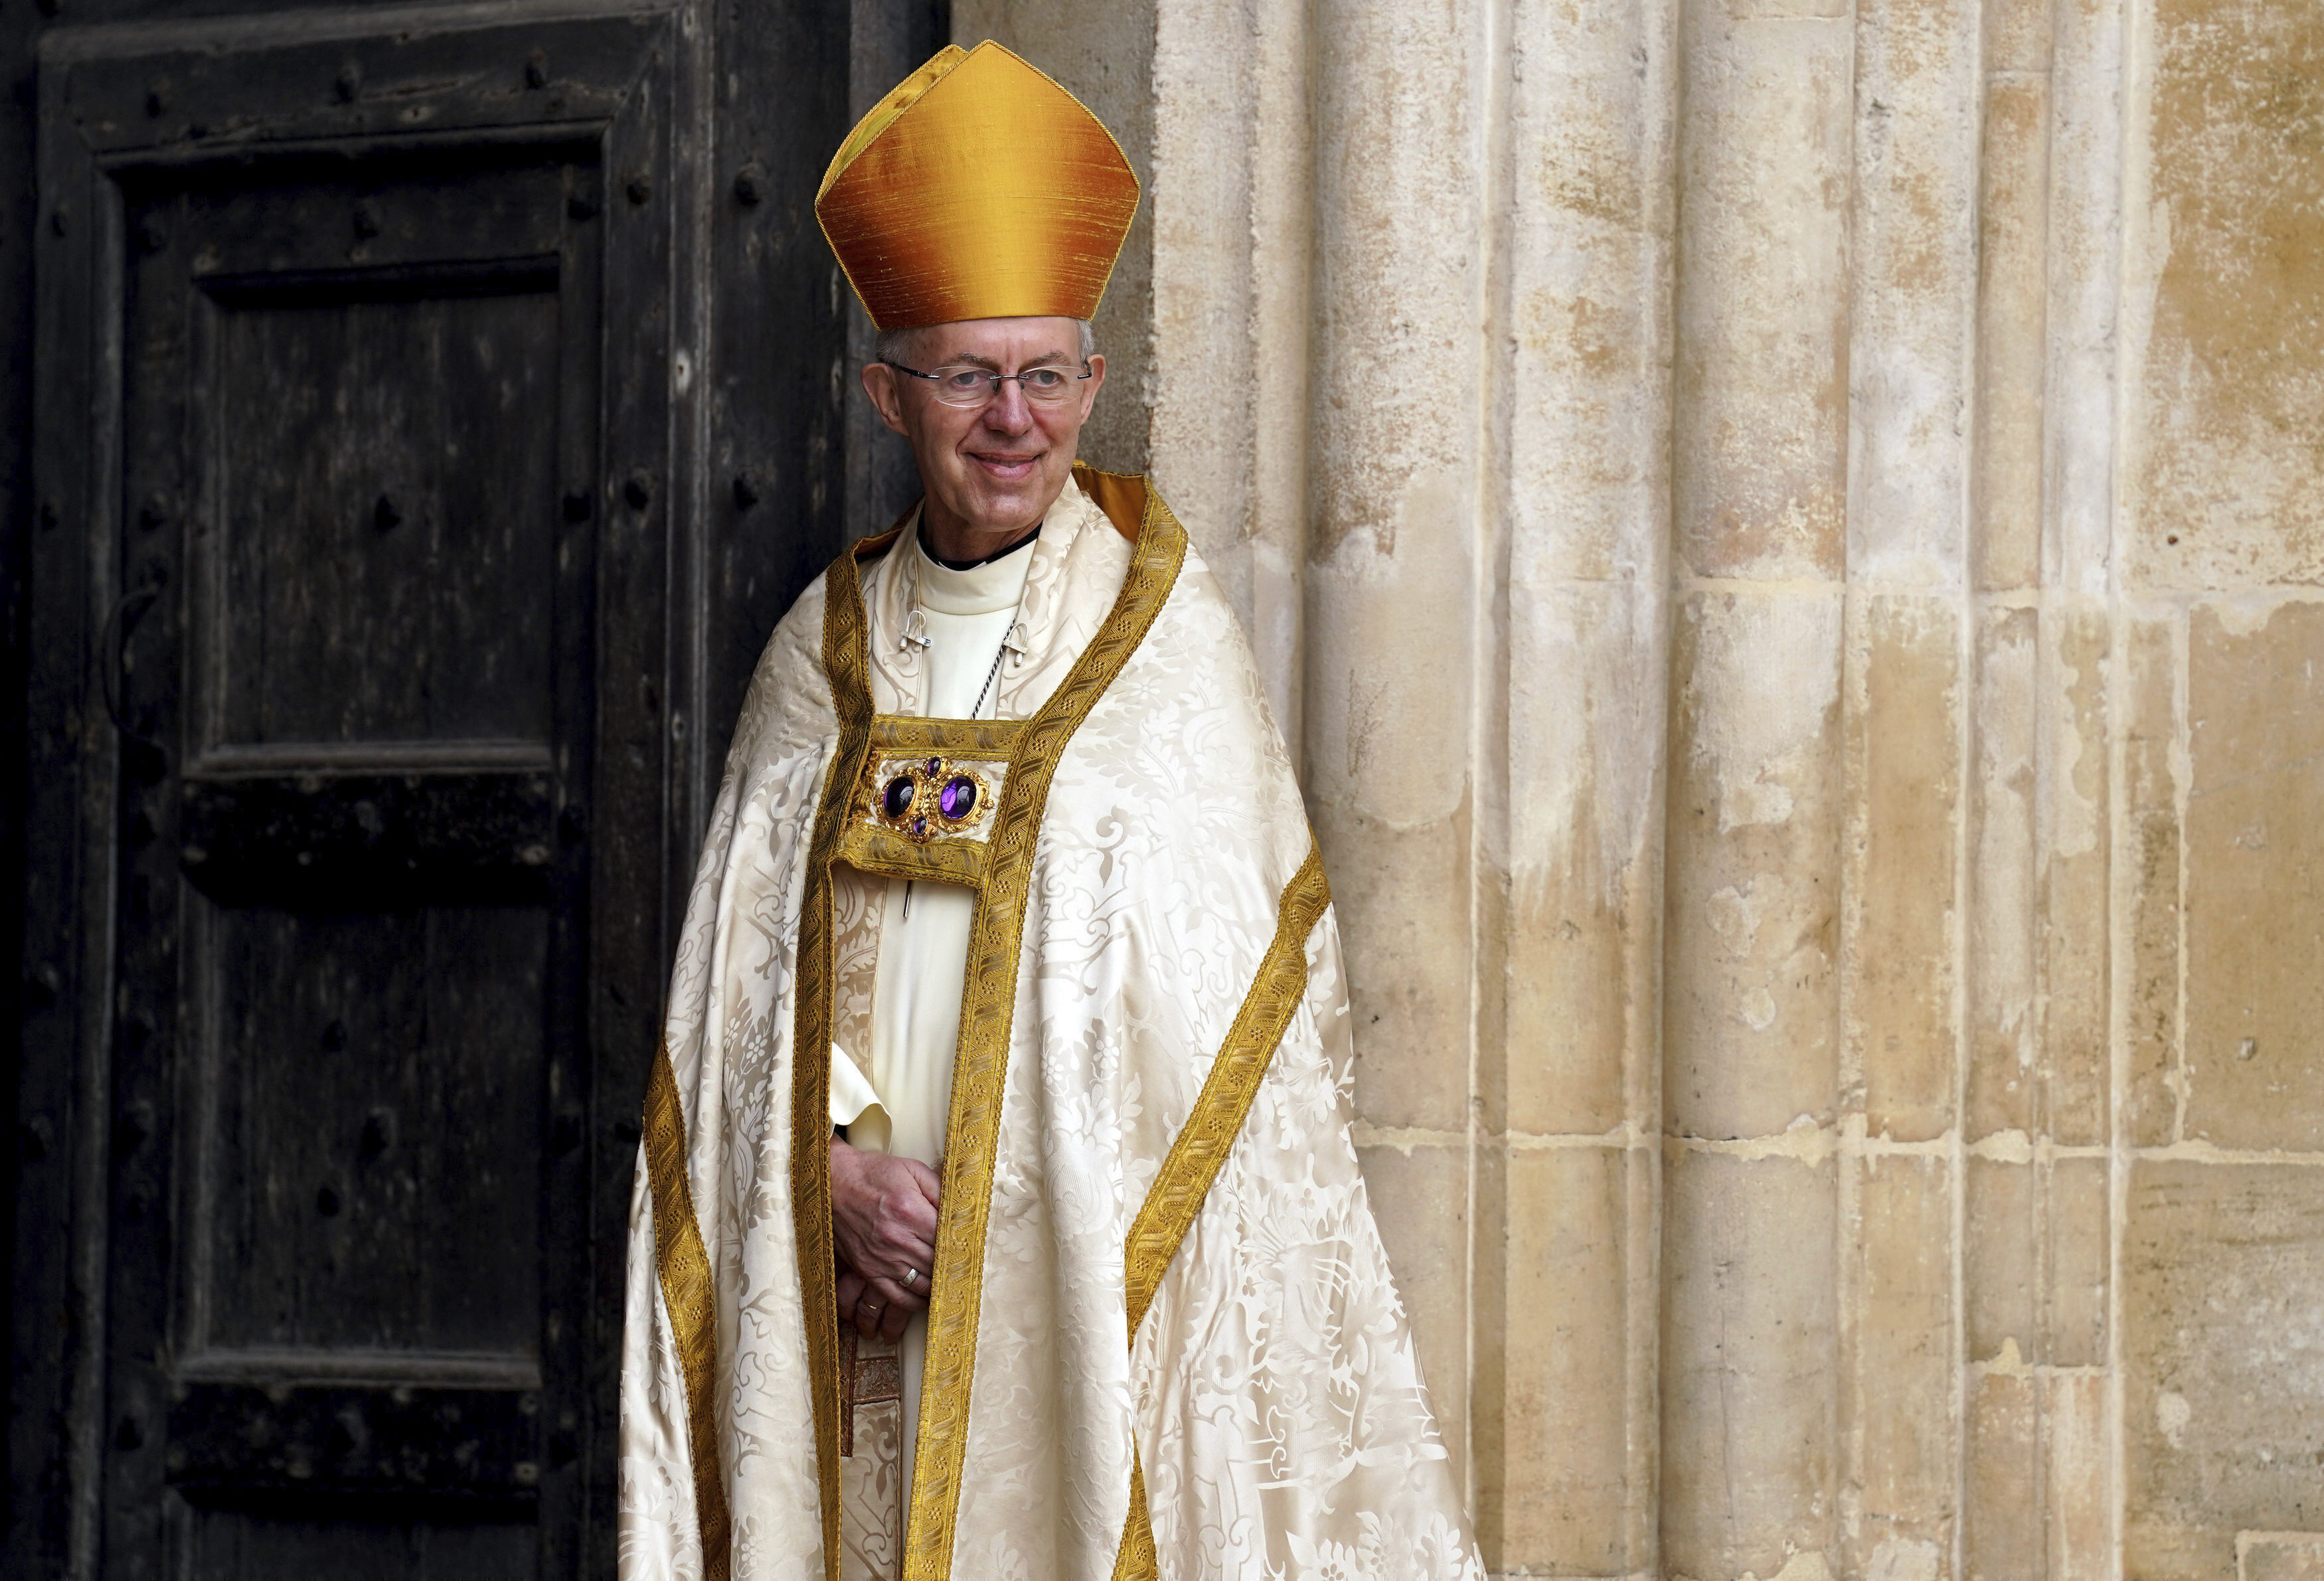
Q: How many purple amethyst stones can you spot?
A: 4